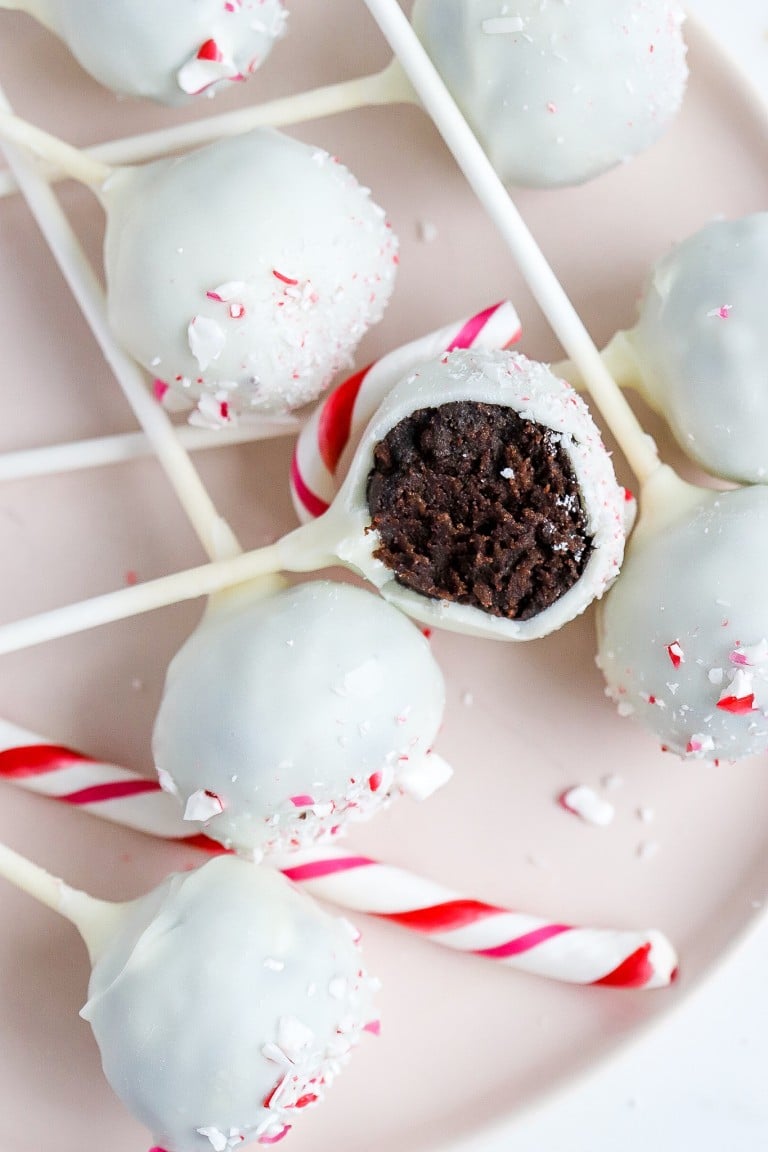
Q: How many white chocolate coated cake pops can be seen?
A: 8